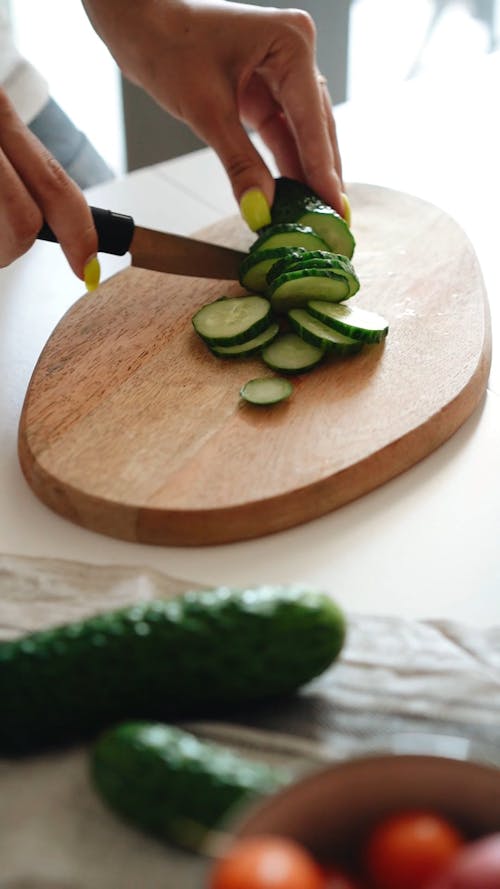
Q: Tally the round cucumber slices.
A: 11